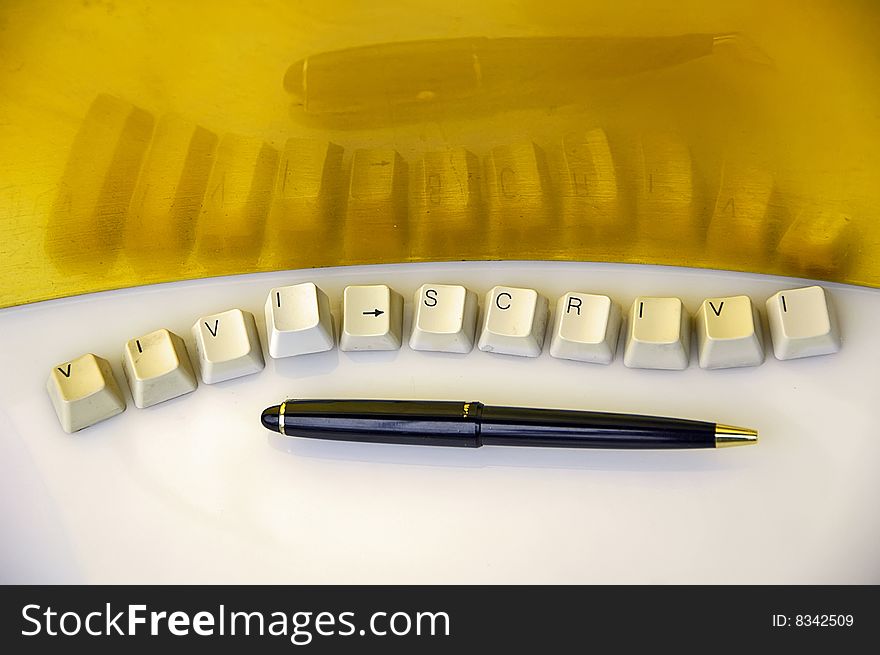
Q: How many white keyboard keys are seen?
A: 11